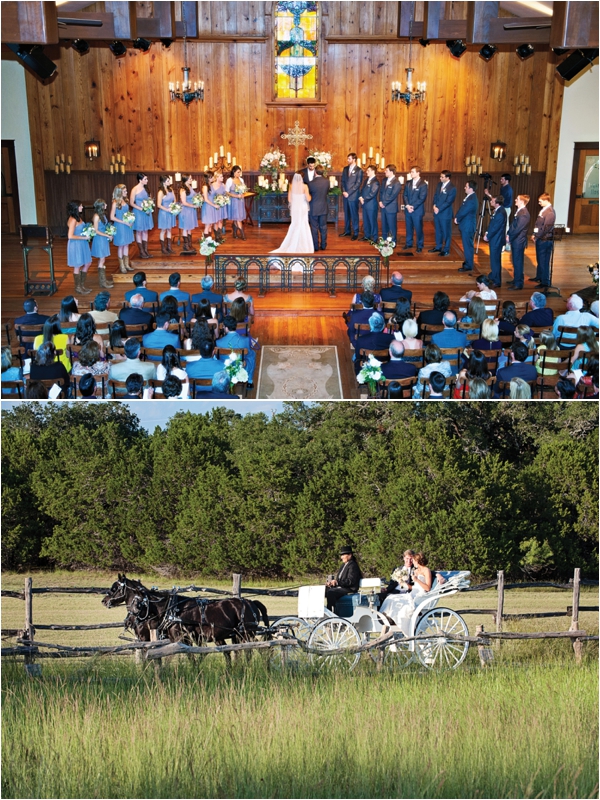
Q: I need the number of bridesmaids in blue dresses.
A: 9